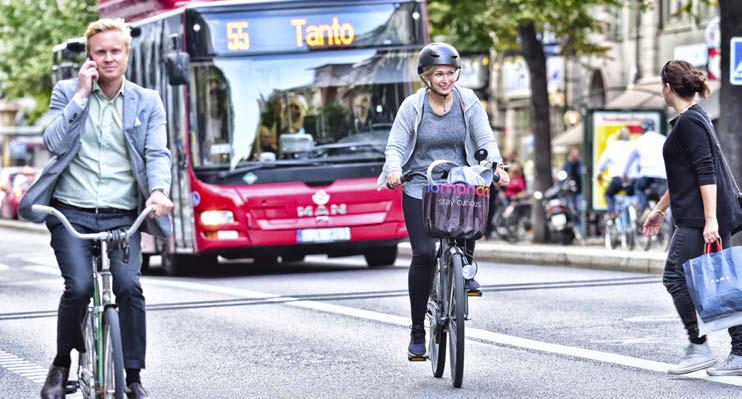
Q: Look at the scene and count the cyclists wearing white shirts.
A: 2